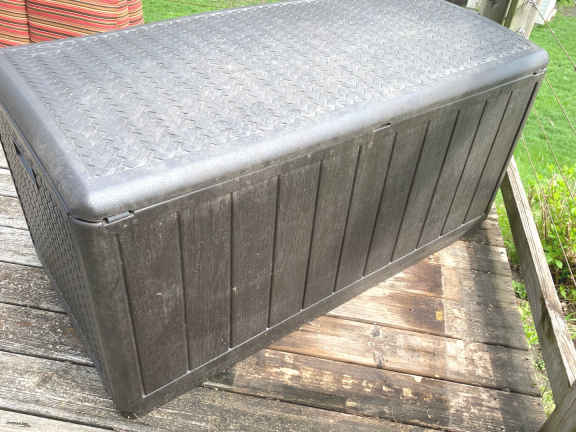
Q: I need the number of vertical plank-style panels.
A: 11